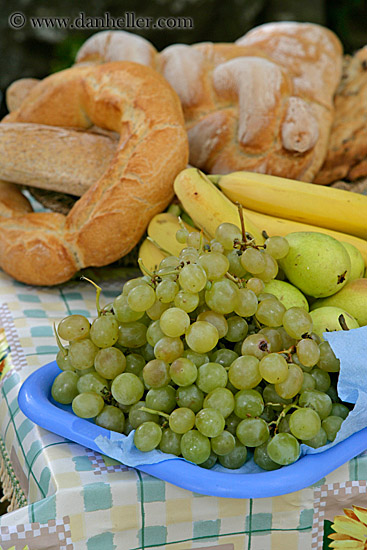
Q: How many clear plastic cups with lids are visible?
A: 0